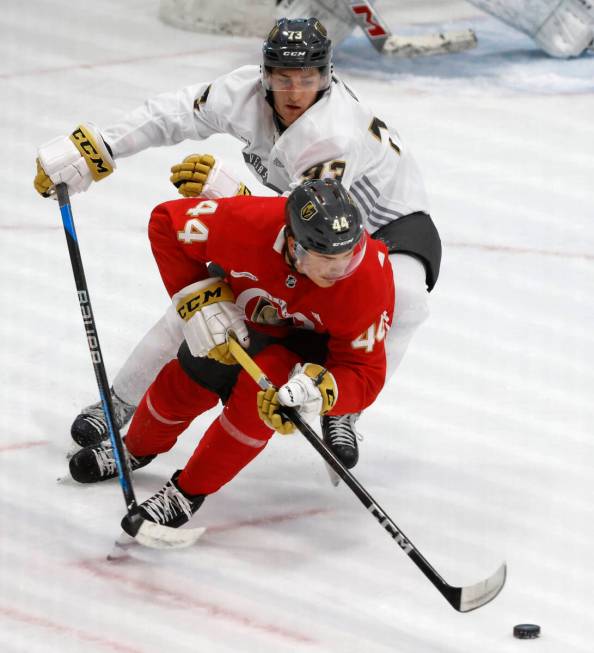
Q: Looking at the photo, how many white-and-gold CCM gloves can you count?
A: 4